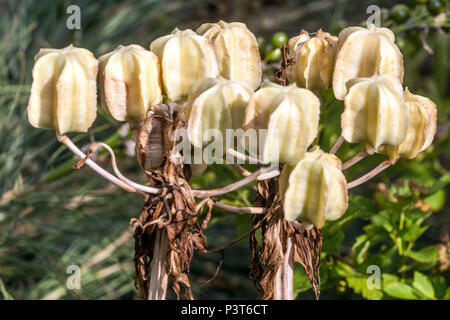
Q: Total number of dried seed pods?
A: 11